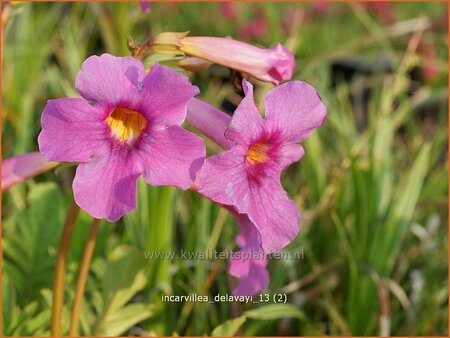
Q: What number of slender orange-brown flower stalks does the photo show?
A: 2